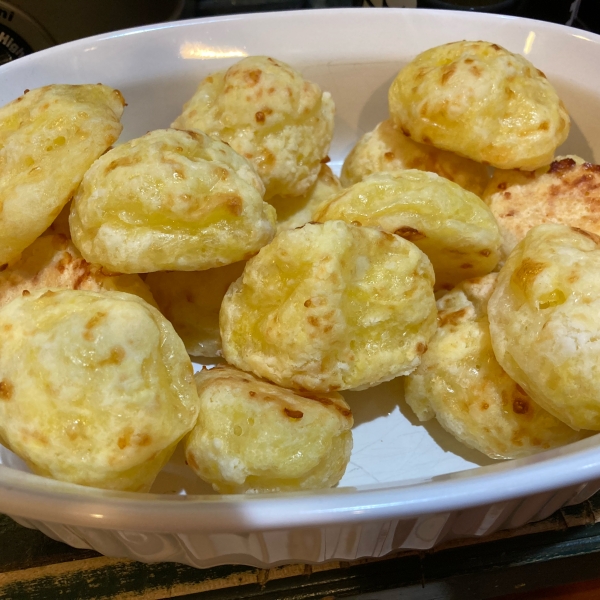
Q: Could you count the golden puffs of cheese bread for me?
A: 15